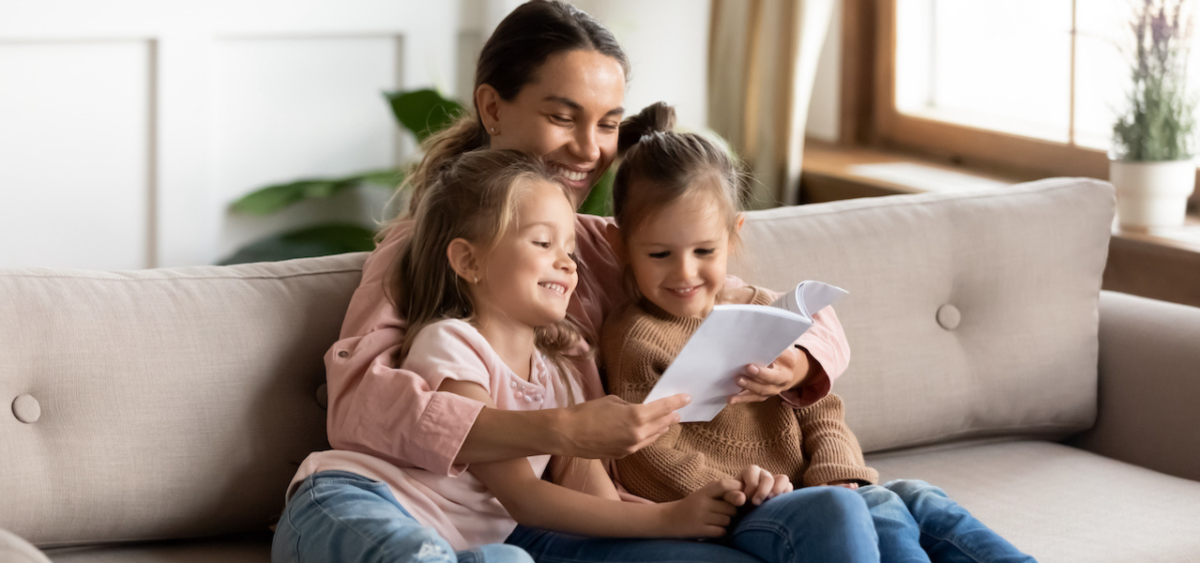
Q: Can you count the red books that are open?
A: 0